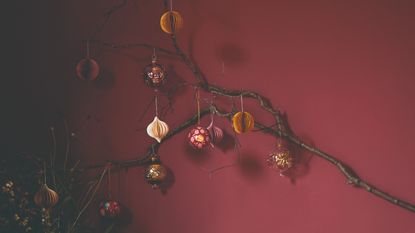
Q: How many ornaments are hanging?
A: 11